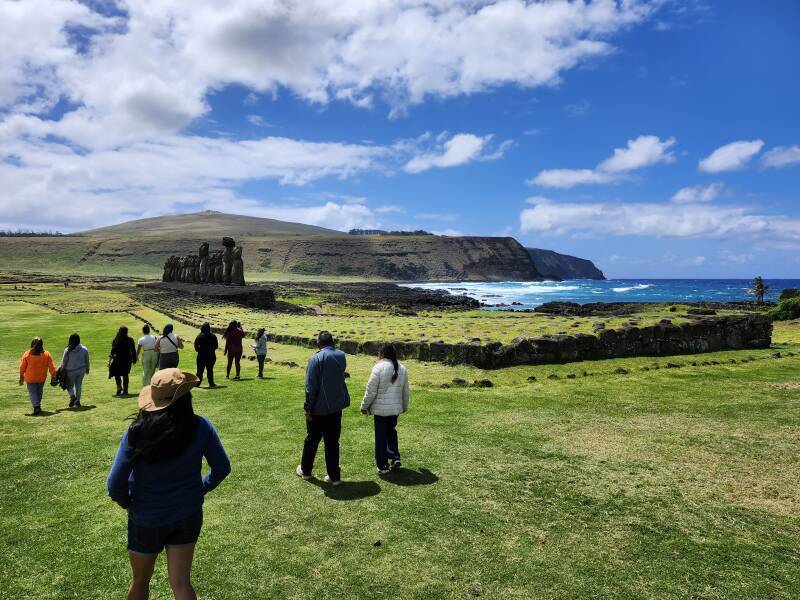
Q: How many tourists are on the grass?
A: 11